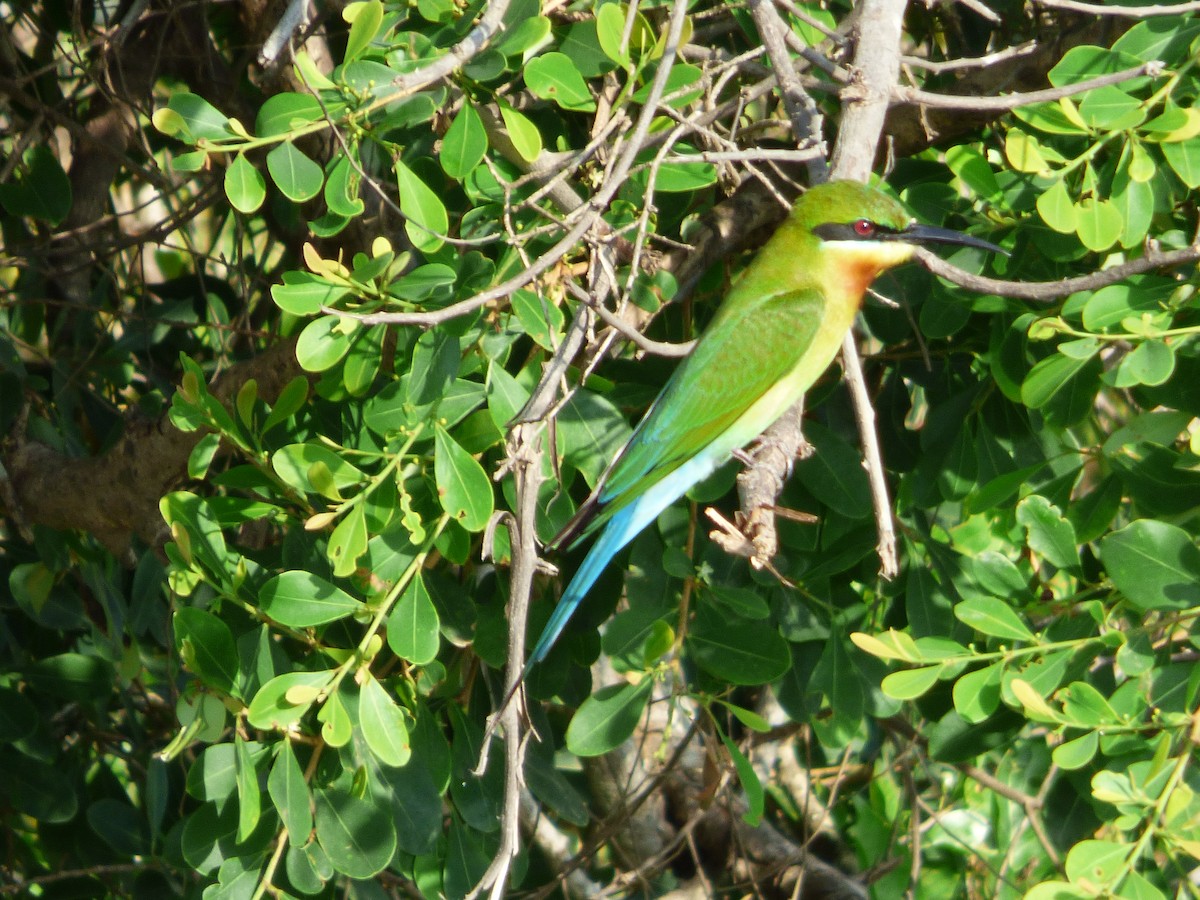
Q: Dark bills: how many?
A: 1